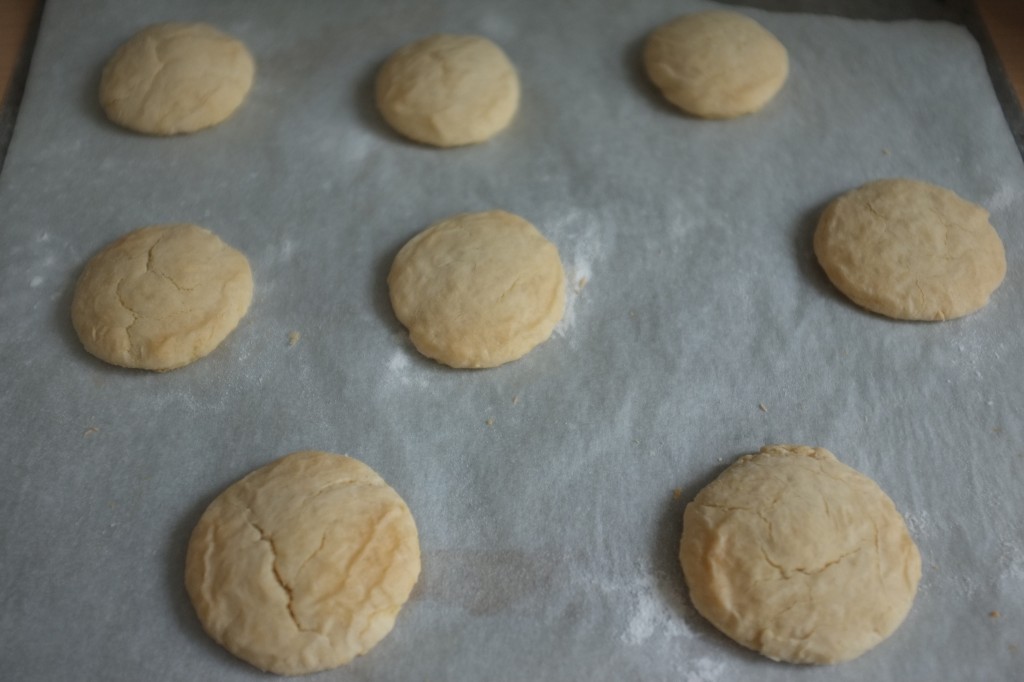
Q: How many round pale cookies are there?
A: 8